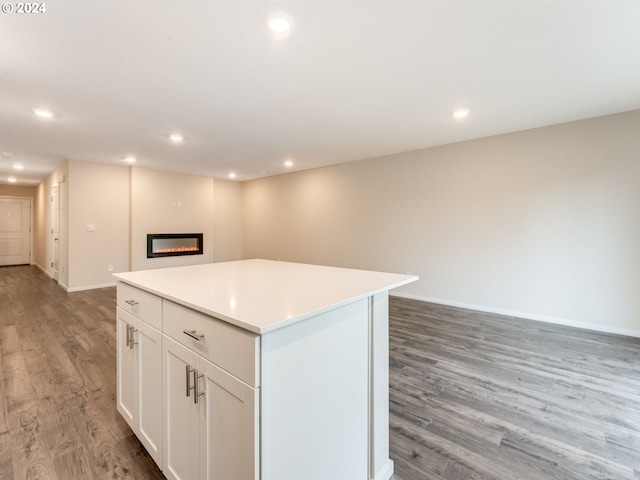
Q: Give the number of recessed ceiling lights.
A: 9